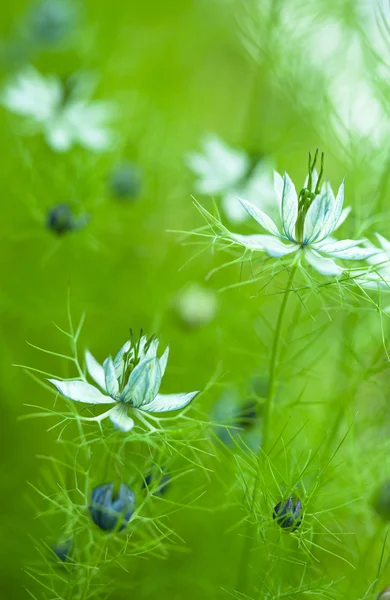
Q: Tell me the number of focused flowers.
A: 2